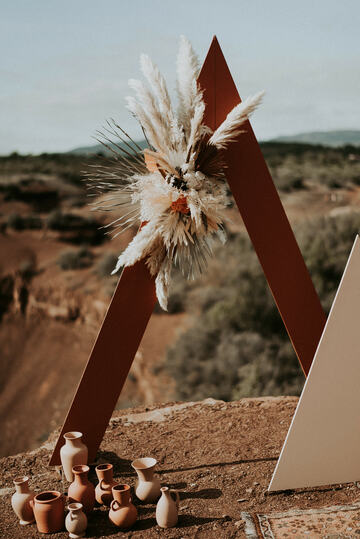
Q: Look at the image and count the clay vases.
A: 9